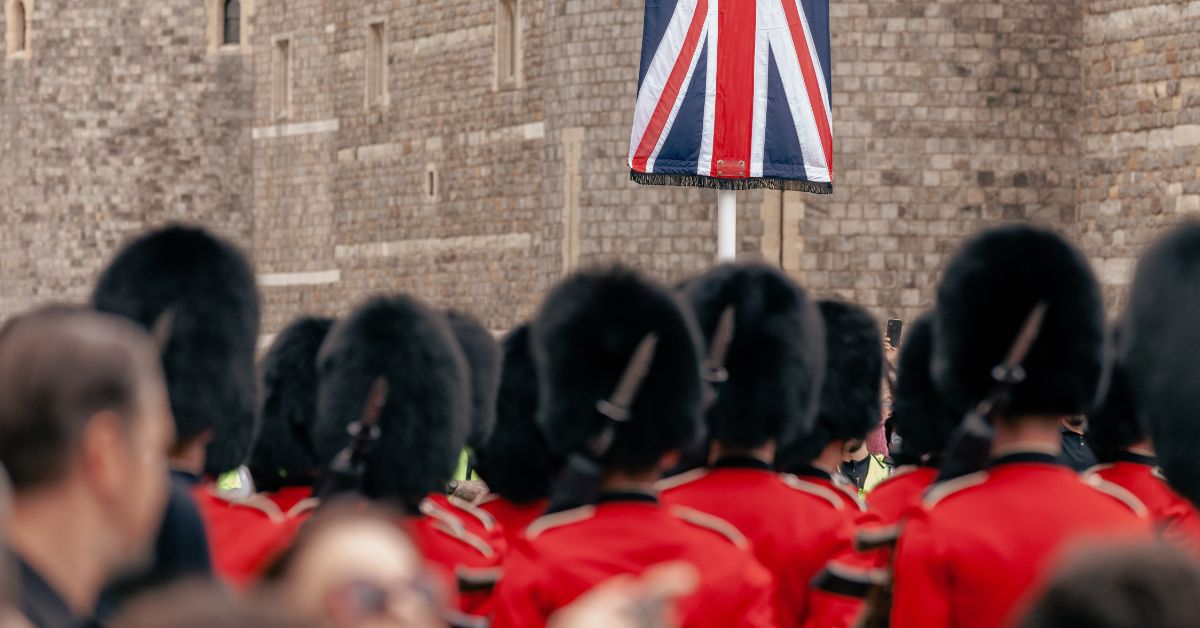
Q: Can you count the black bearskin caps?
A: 12